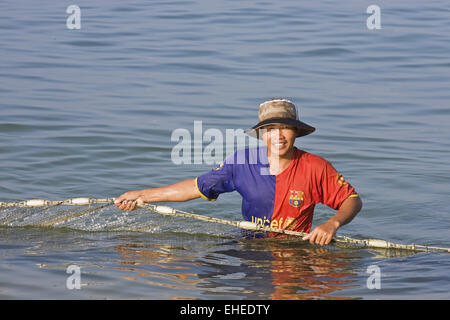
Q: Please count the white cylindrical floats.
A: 5